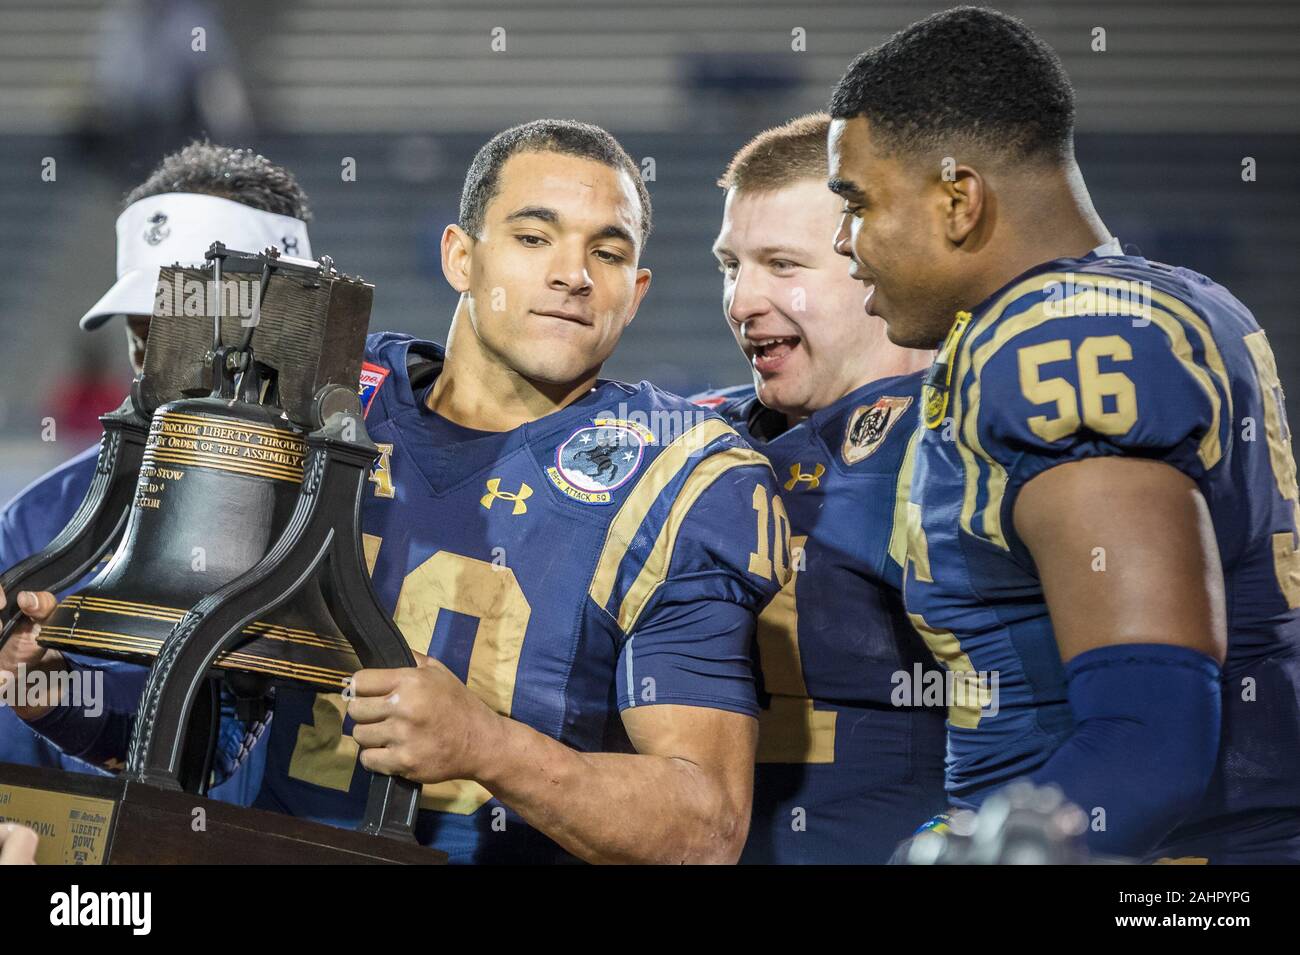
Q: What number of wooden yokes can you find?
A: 1